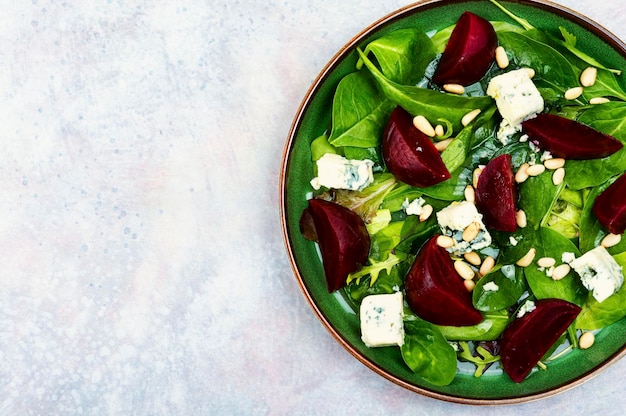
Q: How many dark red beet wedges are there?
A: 8